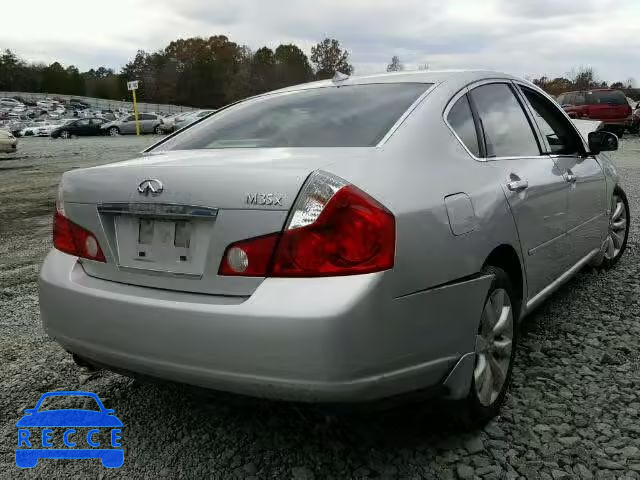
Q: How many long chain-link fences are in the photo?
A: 1